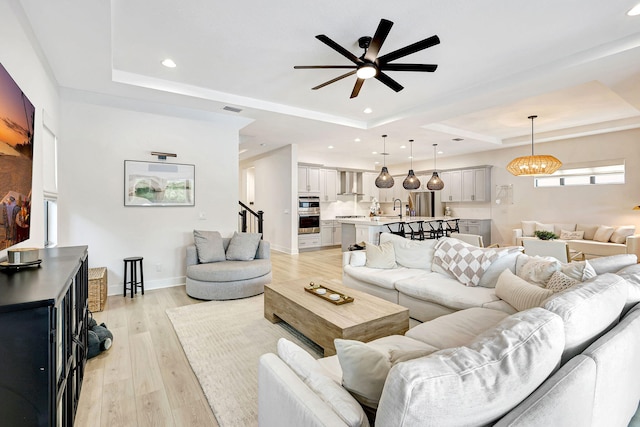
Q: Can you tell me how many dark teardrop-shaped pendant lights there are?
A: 3